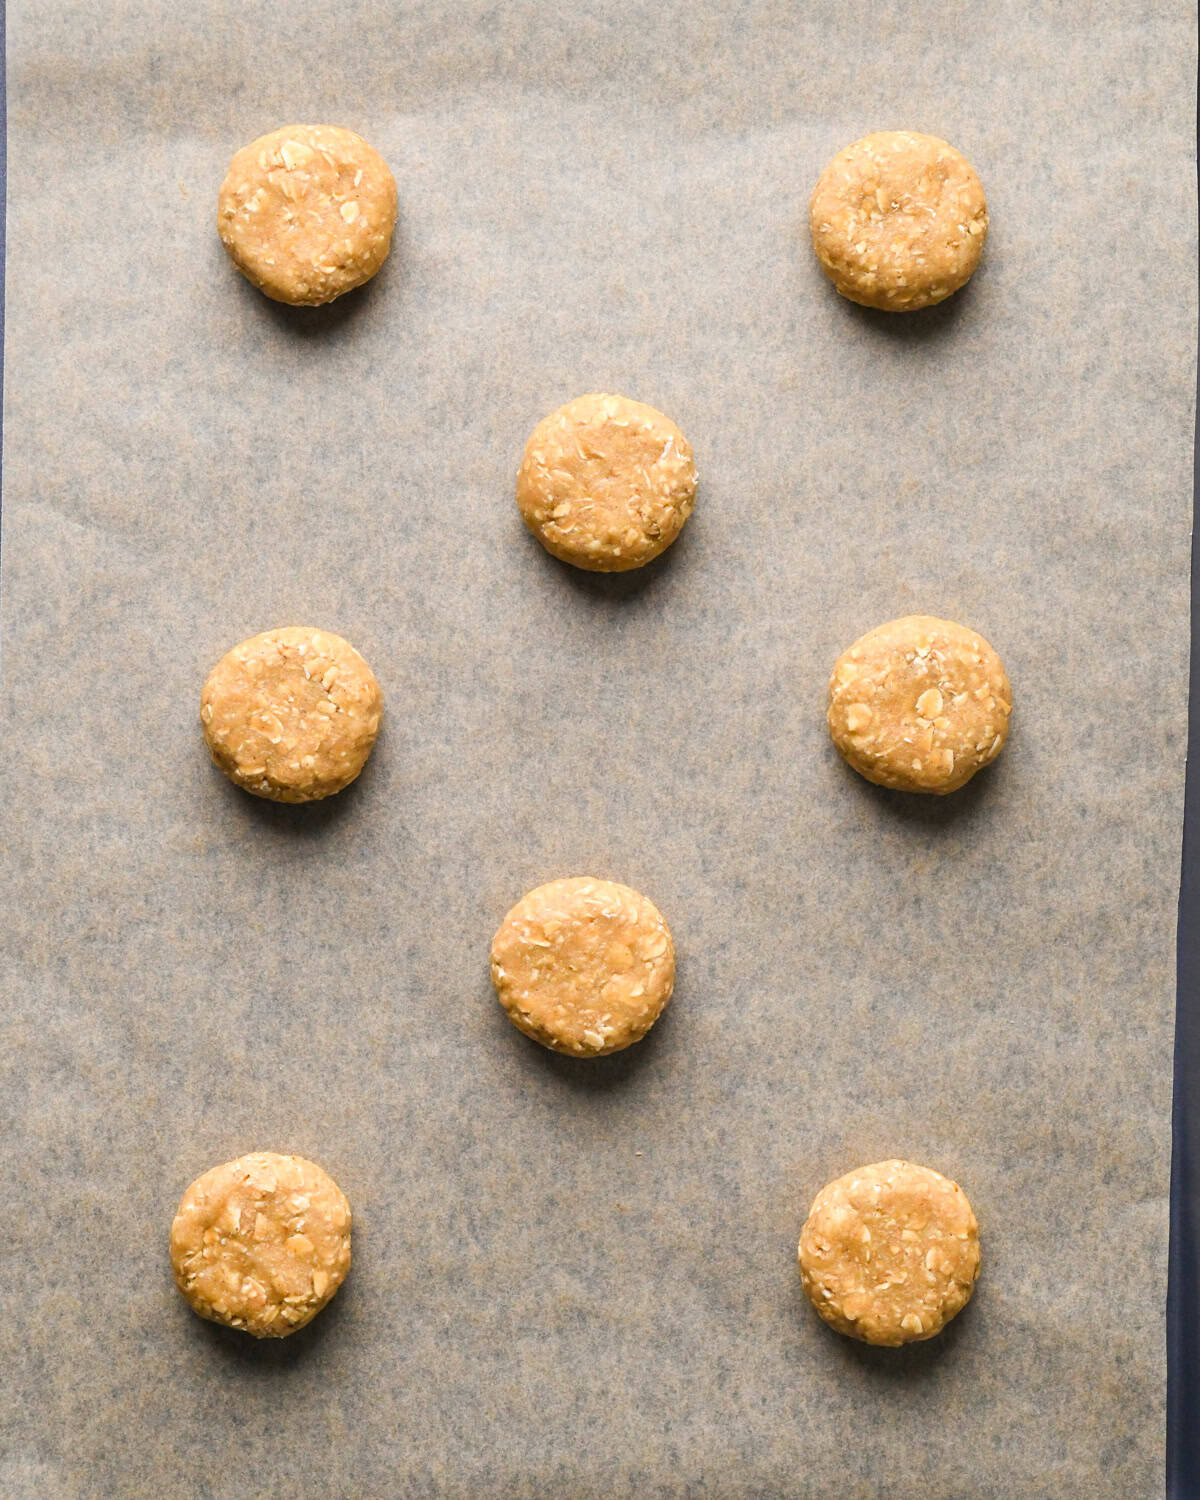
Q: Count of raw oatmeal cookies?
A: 8